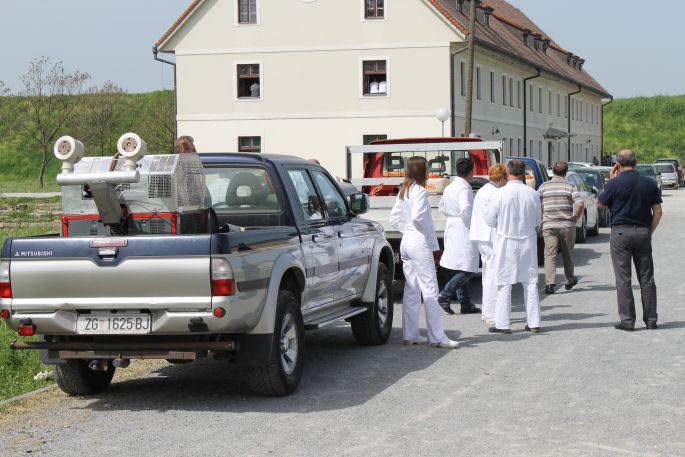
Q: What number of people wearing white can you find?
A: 4